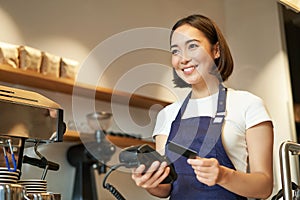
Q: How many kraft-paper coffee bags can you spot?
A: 4